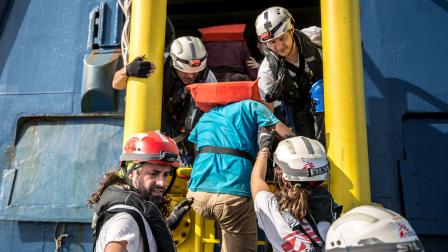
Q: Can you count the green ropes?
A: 0